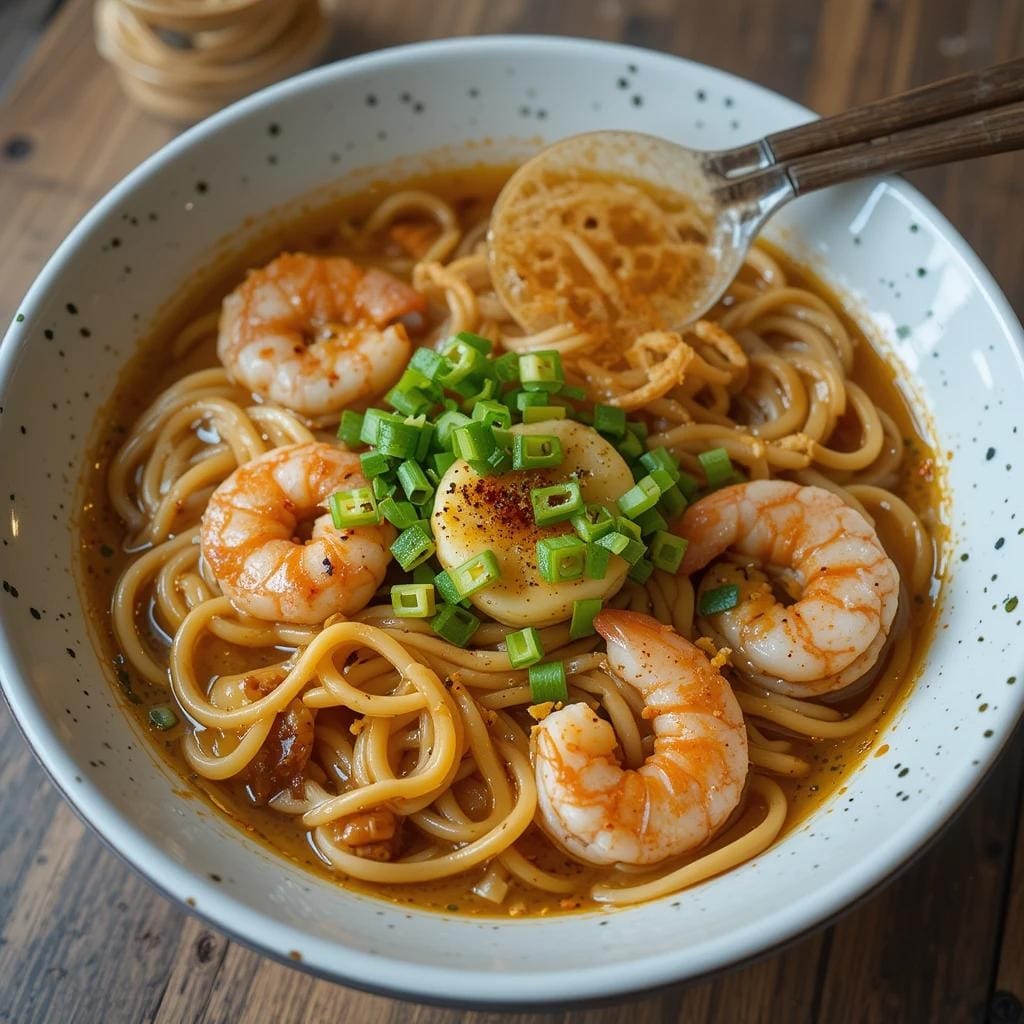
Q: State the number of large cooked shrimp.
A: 4